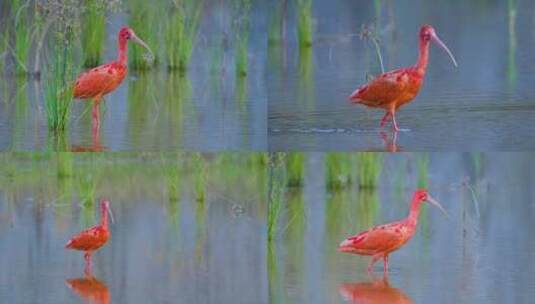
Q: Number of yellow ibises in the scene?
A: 0